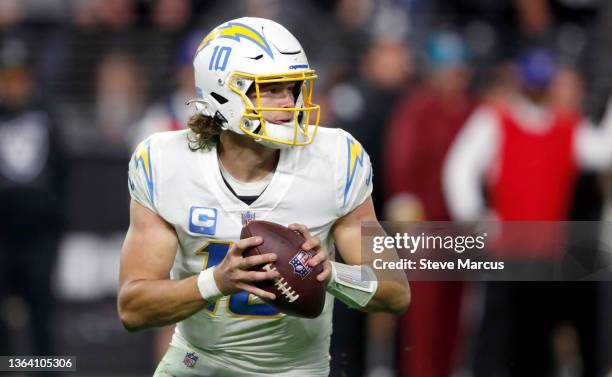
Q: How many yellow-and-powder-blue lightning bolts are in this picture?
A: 3